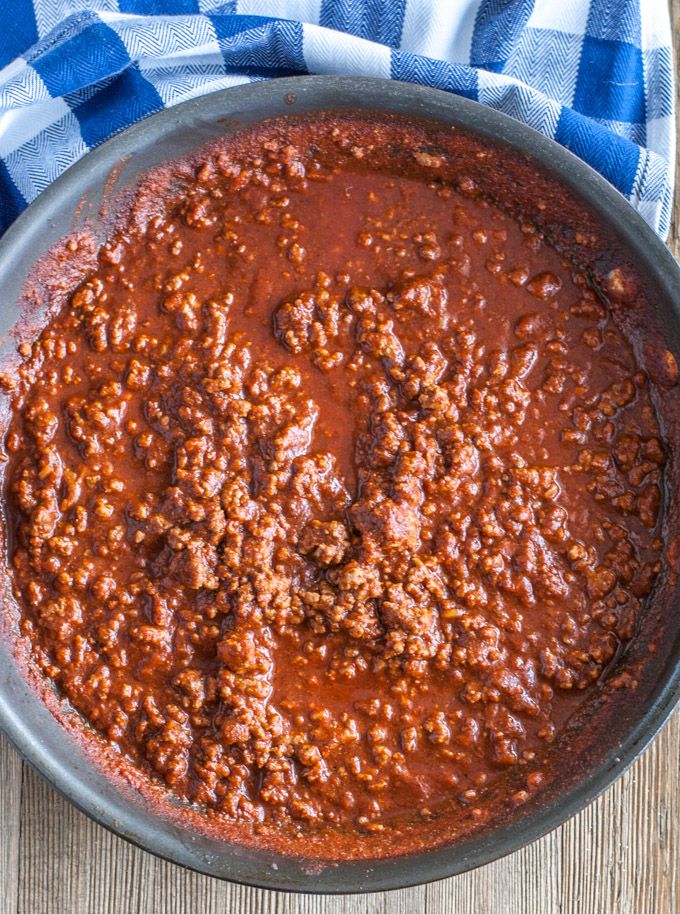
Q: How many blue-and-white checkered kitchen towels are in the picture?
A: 1